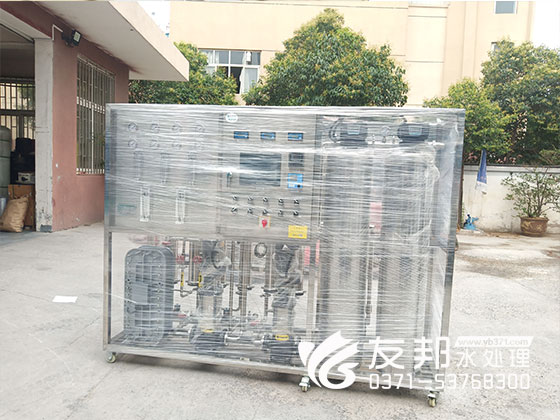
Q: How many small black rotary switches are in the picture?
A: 10